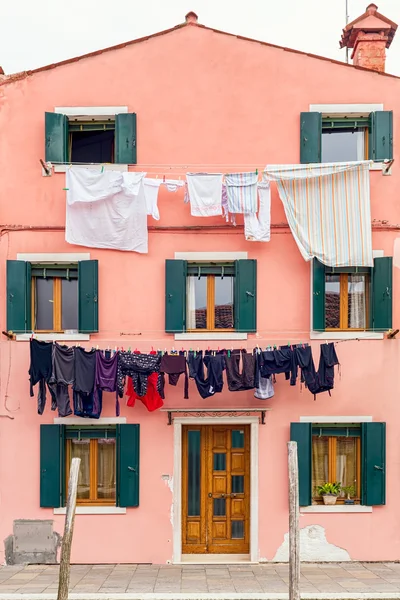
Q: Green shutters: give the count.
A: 14